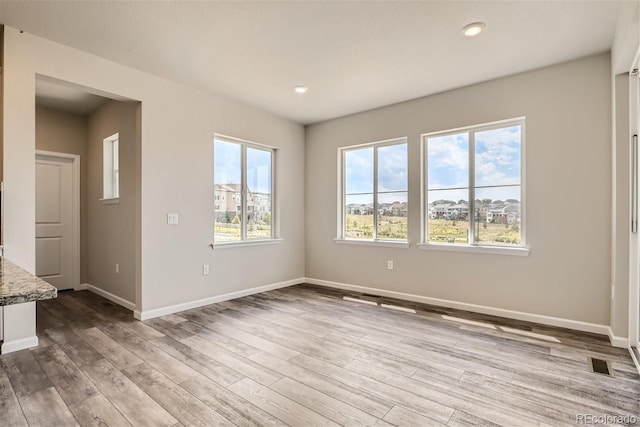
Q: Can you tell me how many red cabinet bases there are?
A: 0